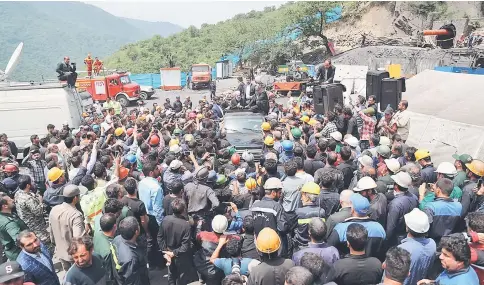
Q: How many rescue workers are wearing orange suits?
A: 2